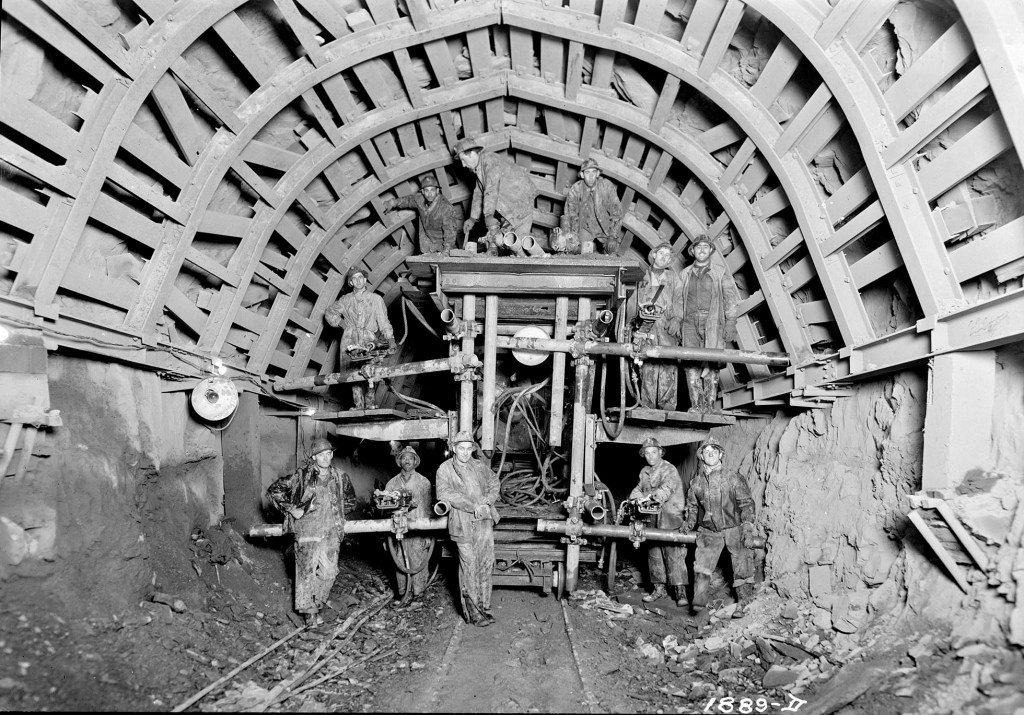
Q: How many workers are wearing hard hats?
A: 11